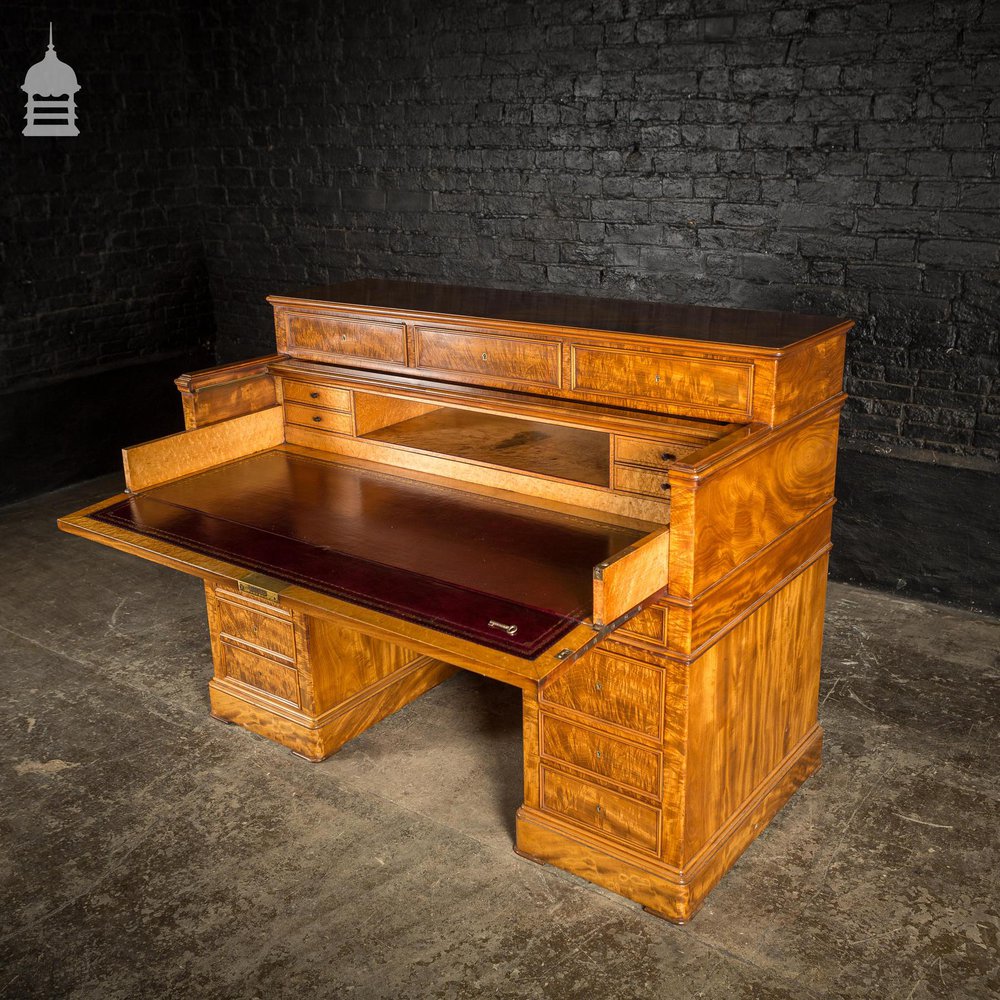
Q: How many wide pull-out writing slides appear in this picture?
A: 1